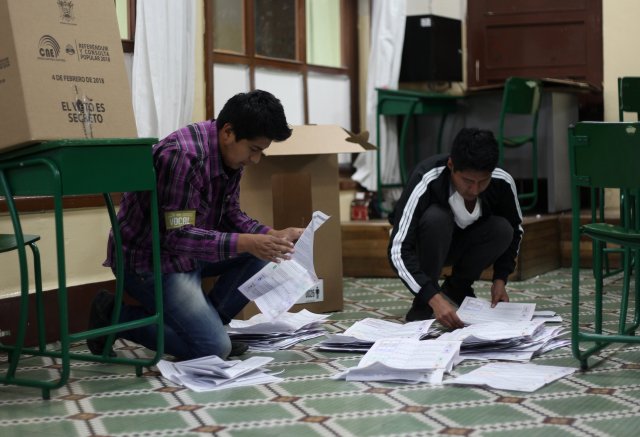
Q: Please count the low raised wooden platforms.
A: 1